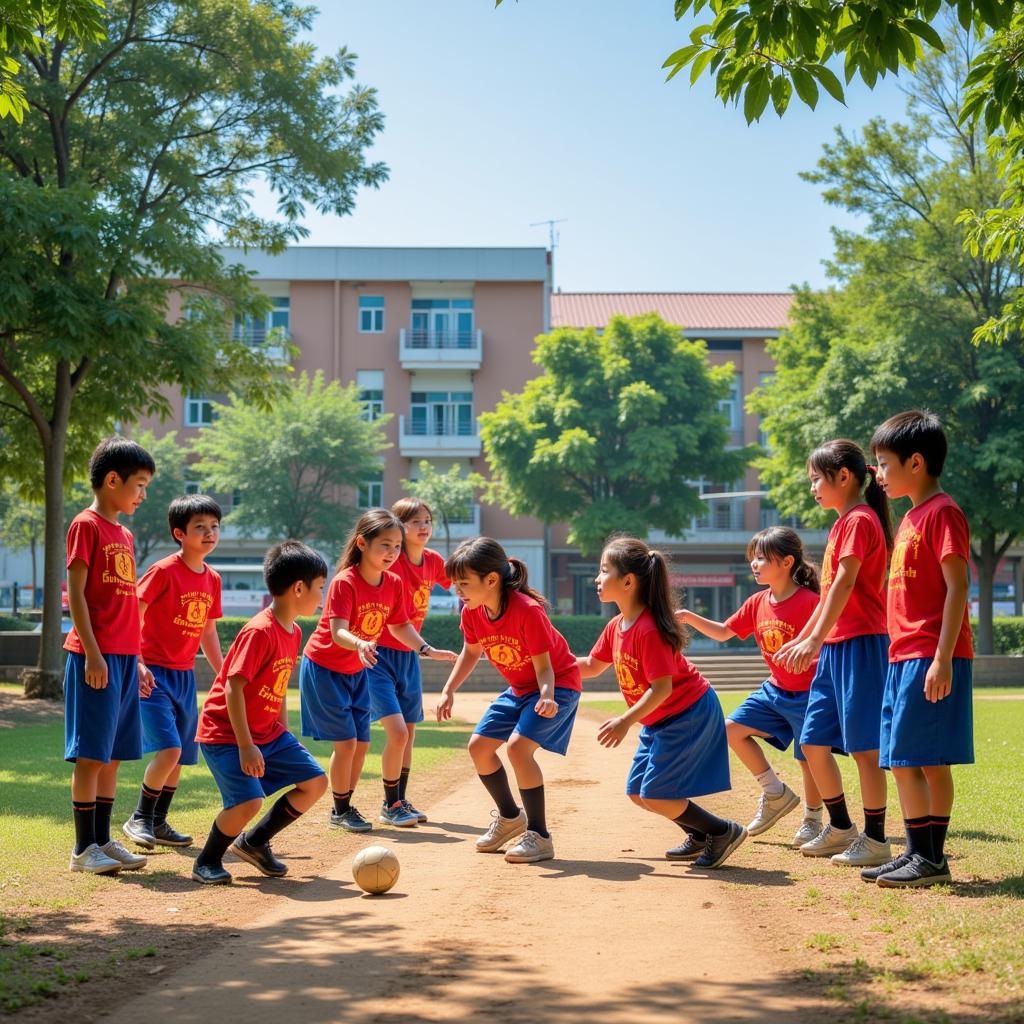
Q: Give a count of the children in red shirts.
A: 10